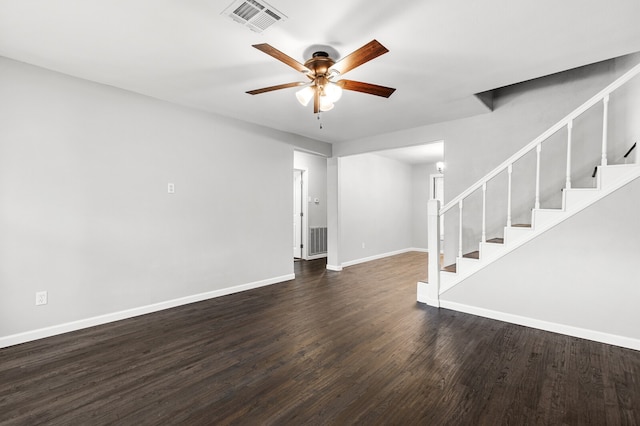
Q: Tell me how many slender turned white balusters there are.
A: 6